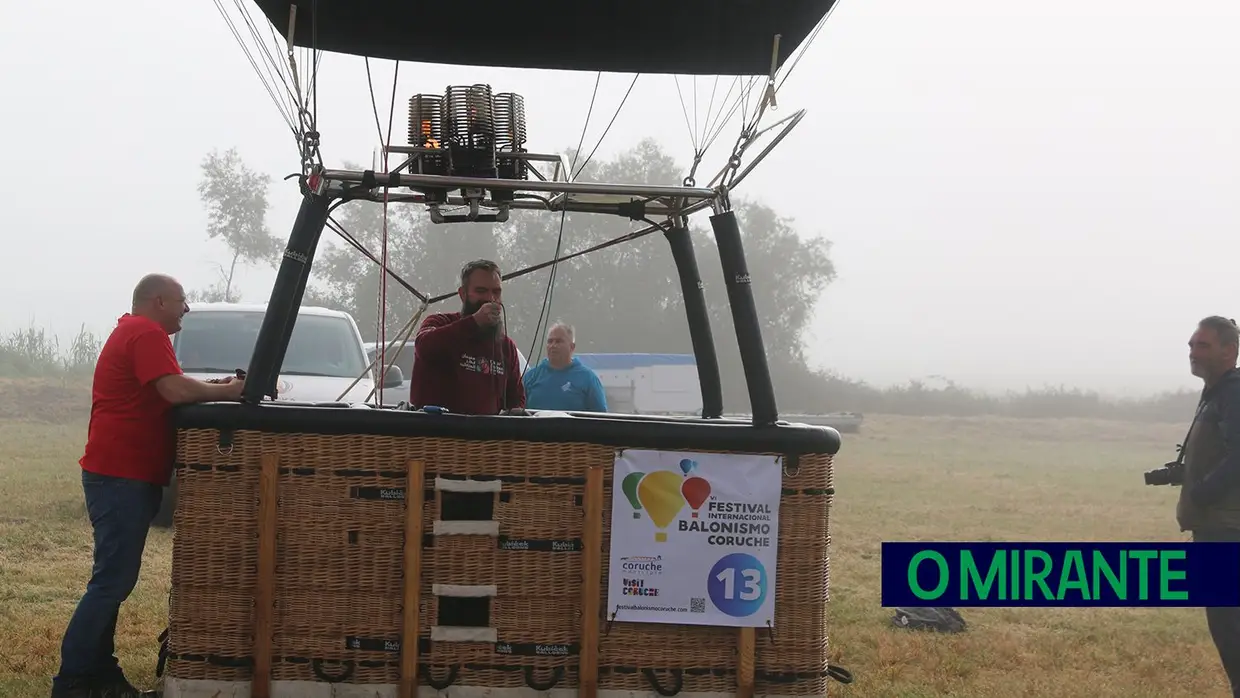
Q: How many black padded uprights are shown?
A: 3